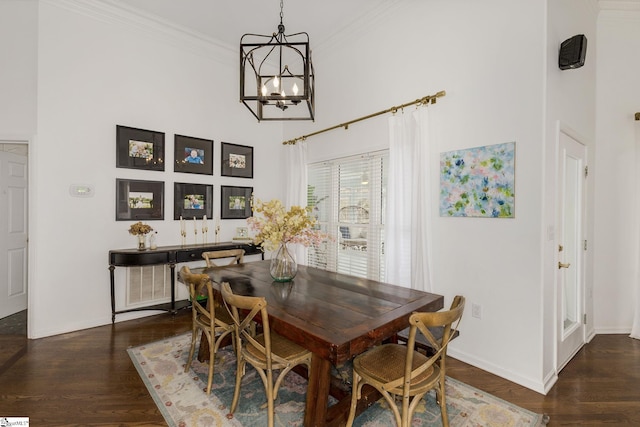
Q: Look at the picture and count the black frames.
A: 6